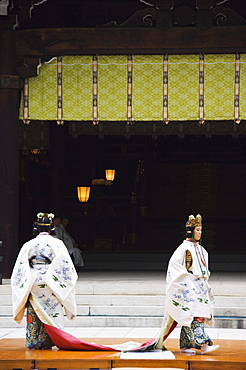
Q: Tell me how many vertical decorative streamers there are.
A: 7